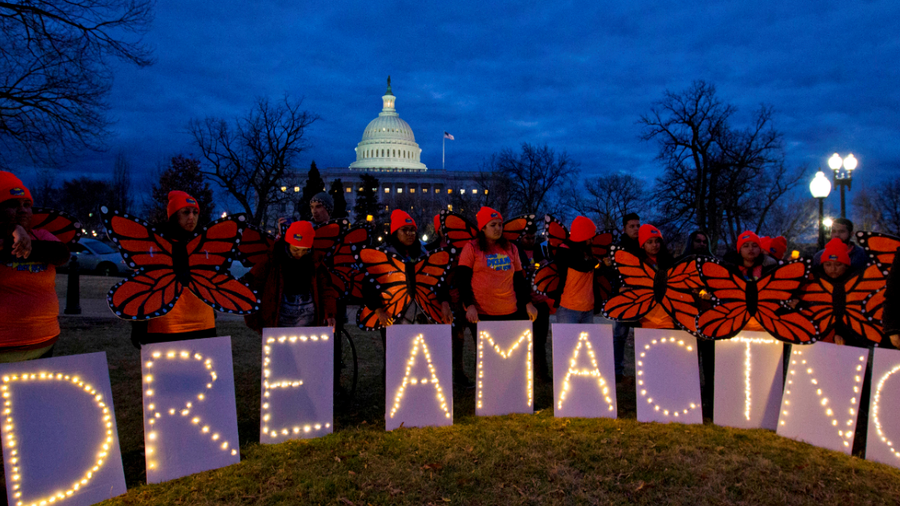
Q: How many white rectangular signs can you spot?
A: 10